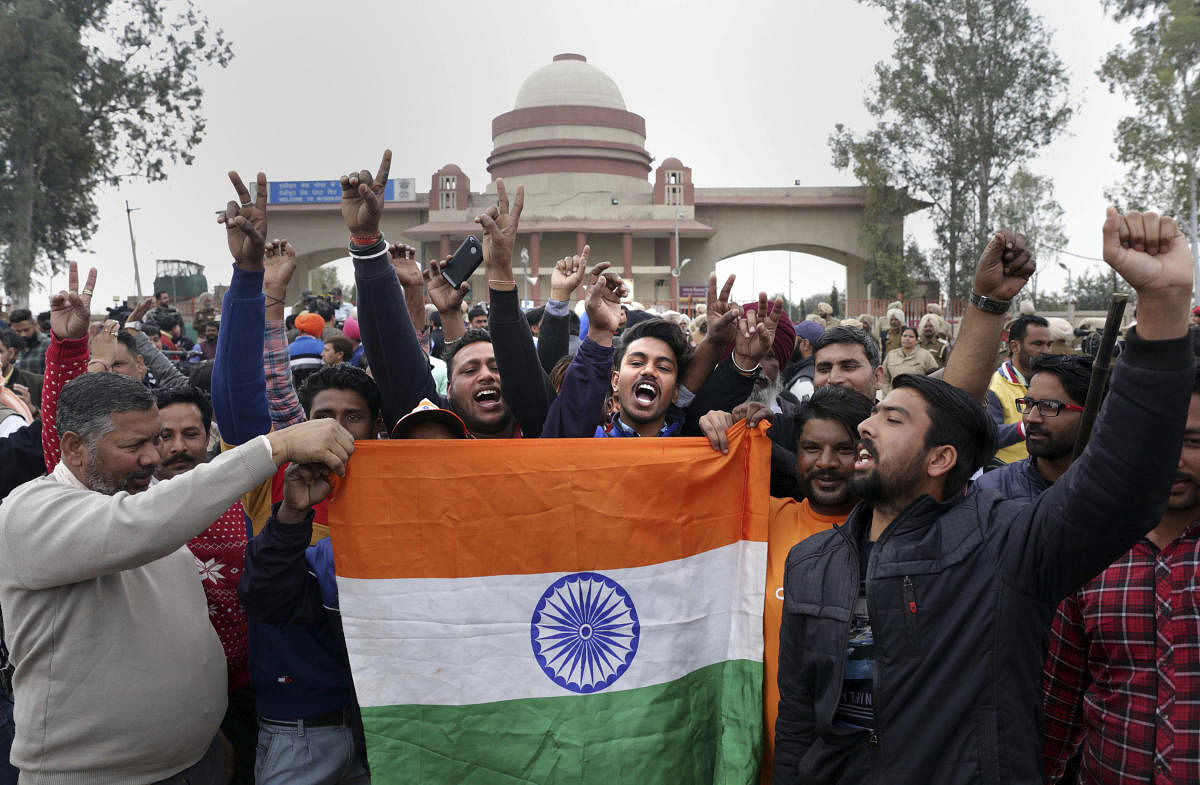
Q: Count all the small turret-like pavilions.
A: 2